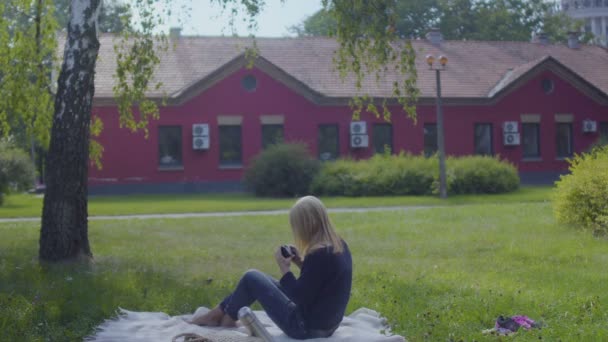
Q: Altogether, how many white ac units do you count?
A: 7